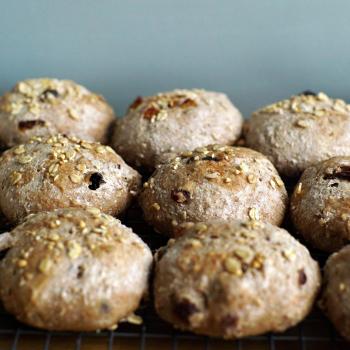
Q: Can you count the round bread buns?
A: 9